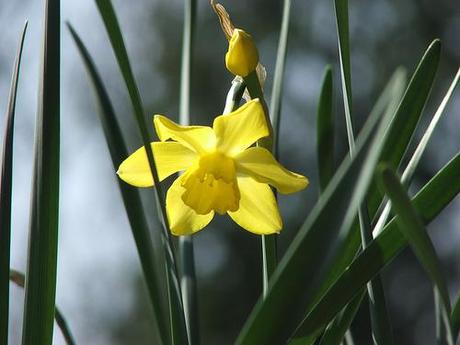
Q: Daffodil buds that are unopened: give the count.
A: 1